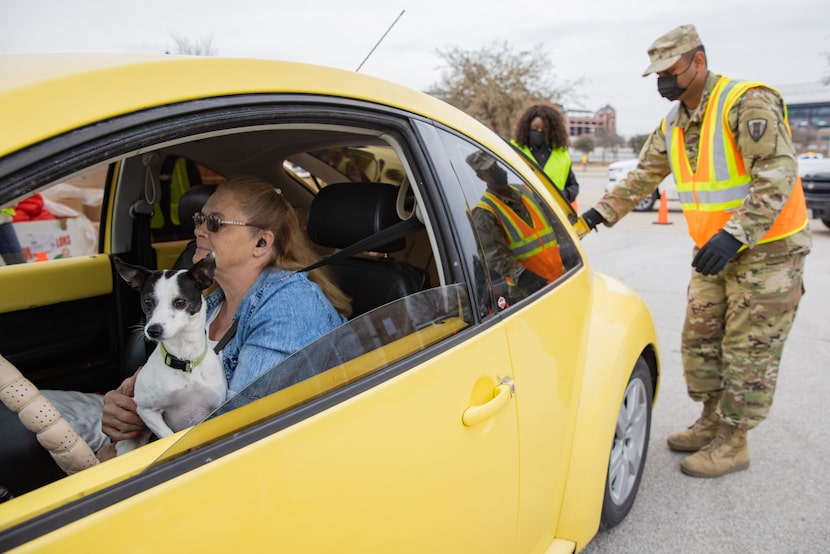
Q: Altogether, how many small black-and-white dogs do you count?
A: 1